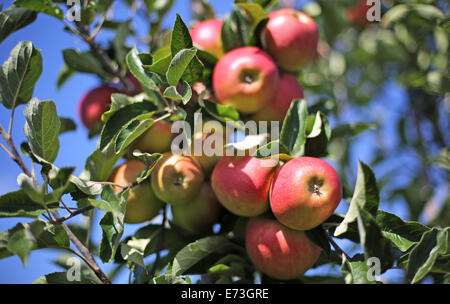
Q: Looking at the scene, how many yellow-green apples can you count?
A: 5